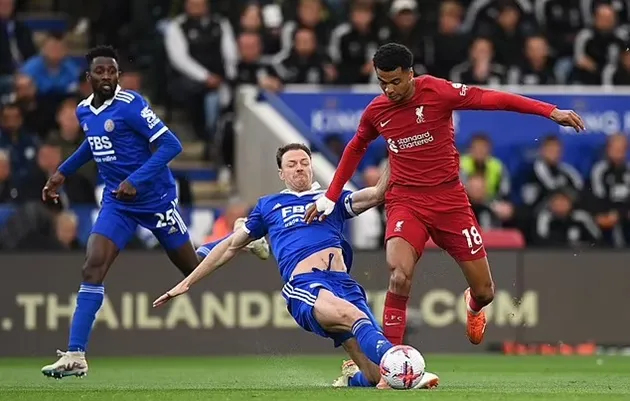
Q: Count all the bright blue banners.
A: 1